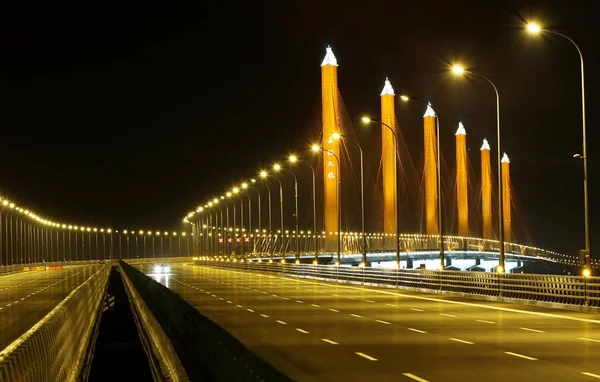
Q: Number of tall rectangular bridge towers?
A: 6